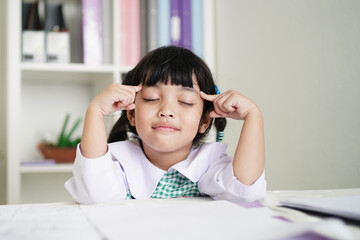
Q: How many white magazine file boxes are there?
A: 2